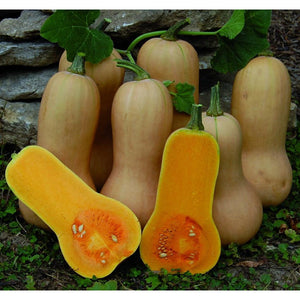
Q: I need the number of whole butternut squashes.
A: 6